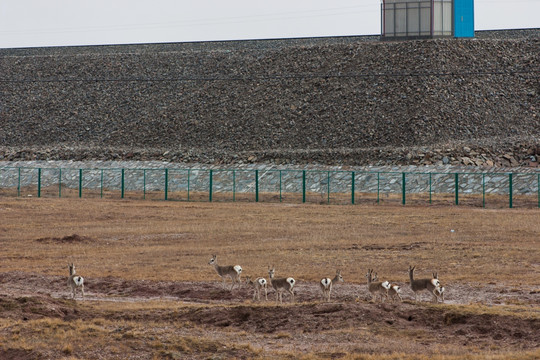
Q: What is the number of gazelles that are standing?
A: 9